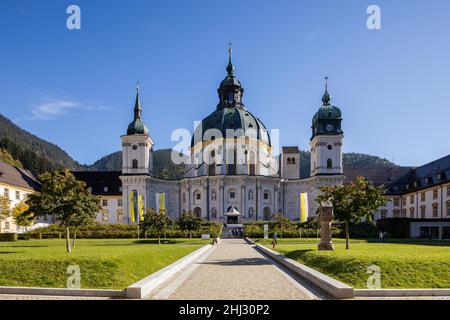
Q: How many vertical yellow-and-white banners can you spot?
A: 4